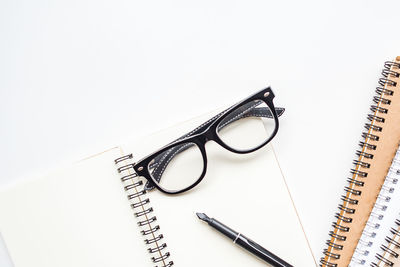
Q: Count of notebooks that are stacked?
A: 3